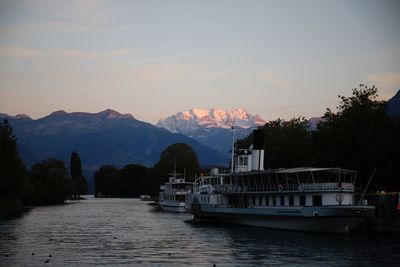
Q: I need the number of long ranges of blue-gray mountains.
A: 1